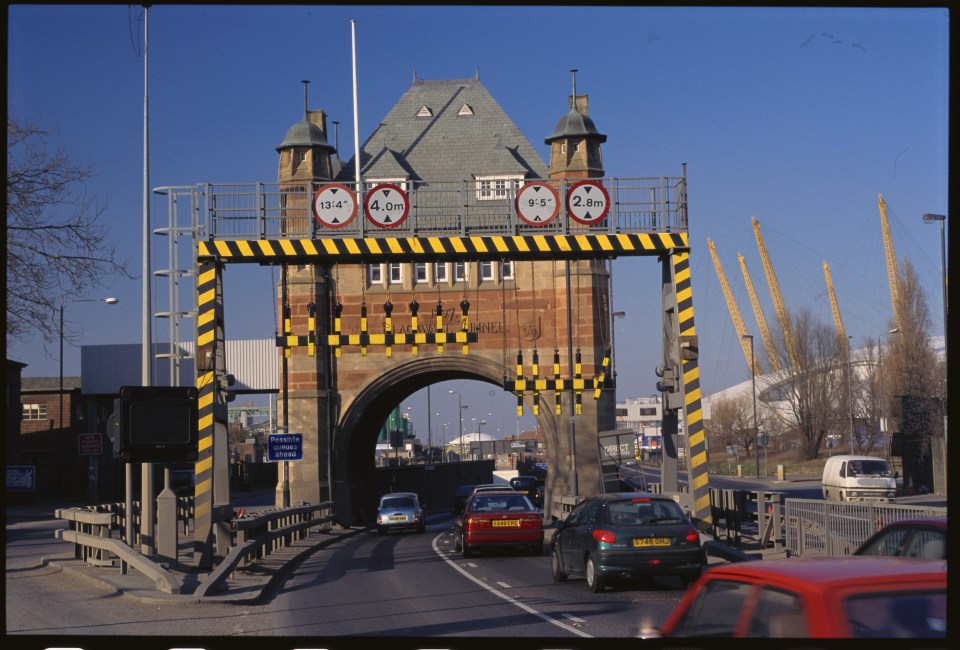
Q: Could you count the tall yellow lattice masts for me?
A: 5